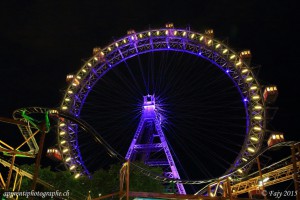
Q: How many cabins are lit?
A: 10